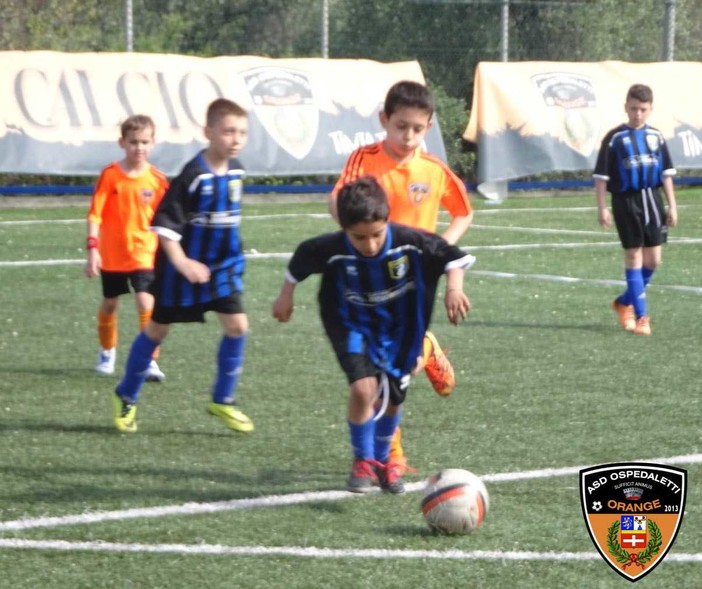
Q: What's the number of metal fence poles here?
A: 4